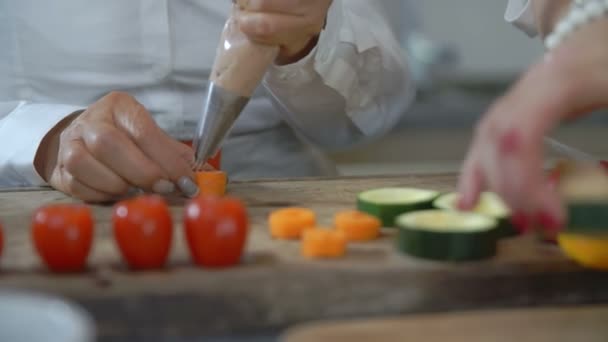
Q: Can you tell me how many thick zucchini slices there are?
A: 3